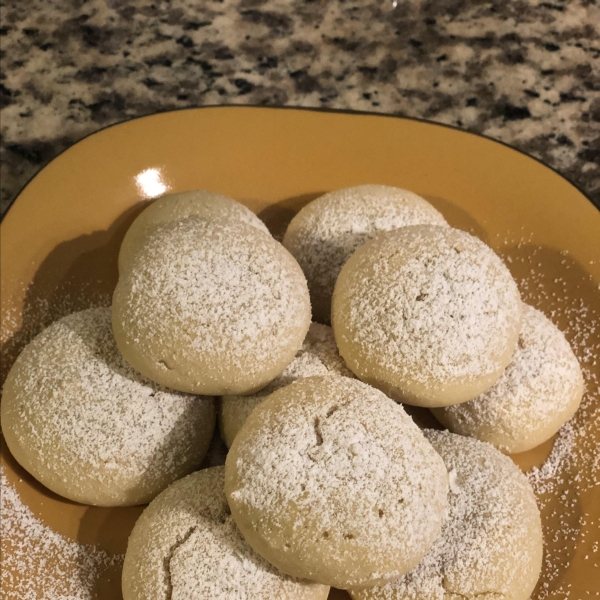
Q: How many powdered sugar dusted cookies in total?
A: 10